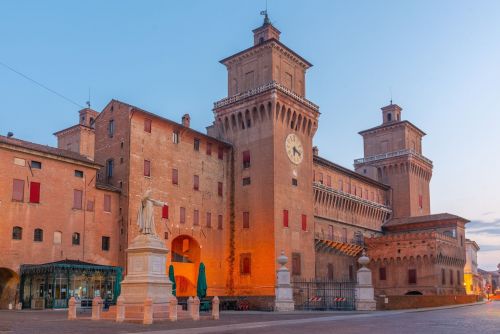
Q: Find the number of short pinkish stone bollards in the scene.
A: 8